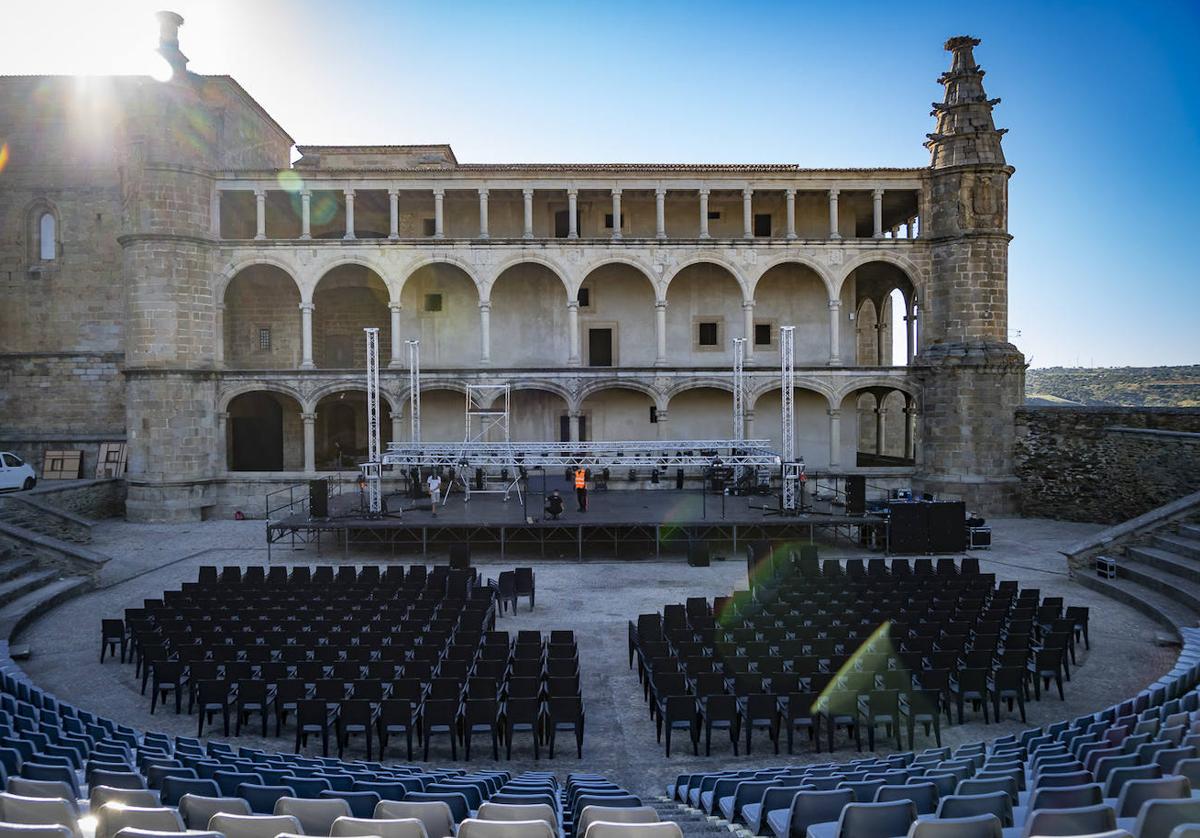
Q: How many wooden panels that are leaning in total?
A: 2